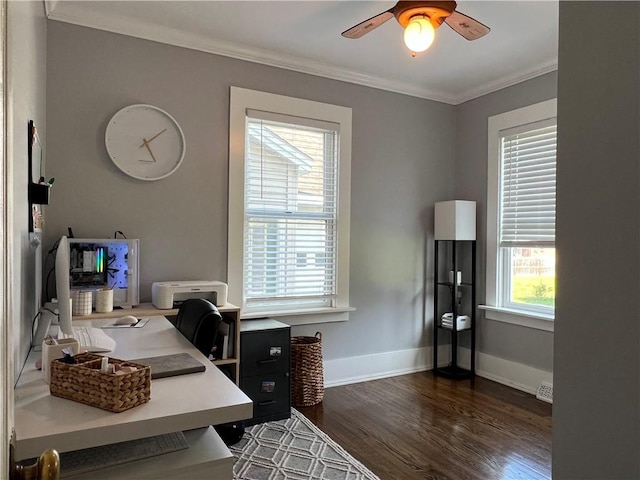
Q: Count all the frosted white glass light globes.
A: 1